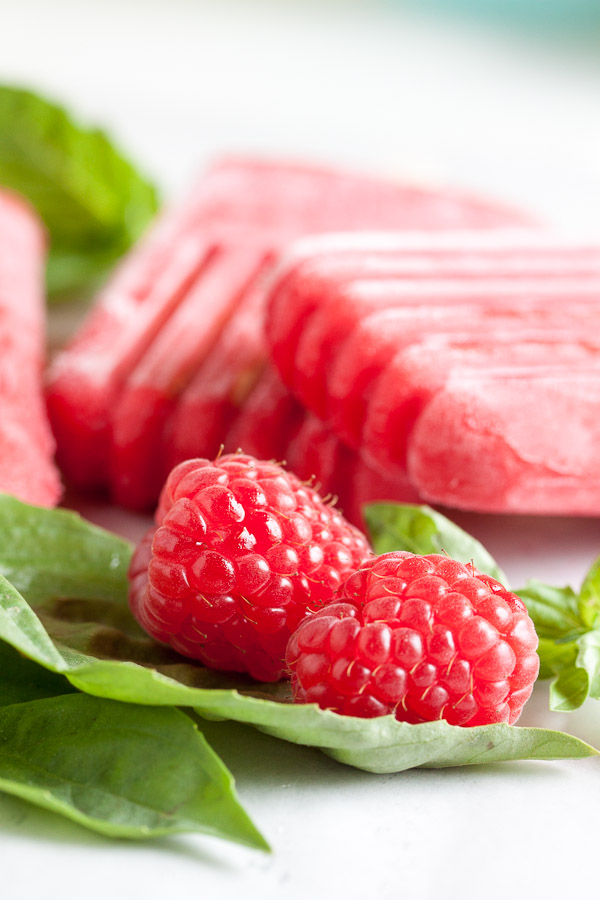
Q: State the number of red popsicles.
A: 3